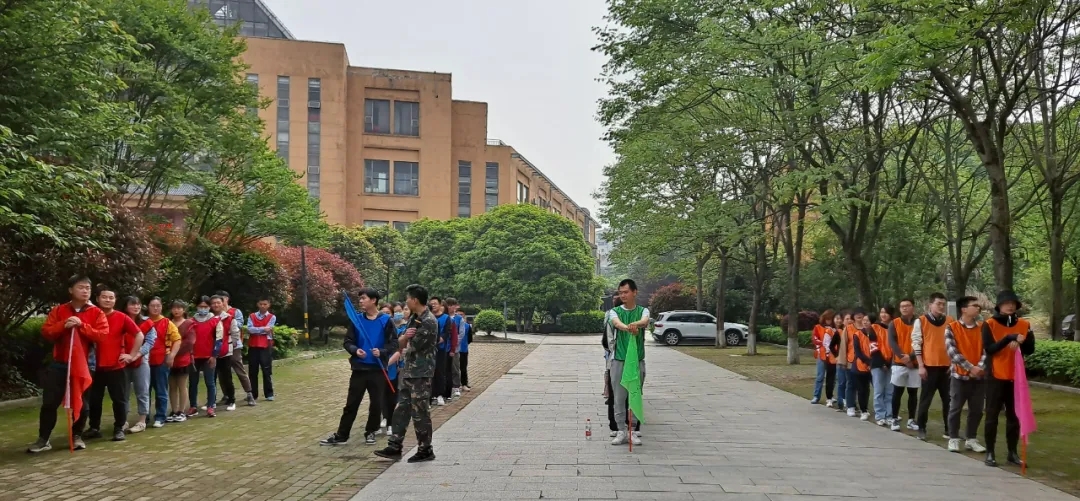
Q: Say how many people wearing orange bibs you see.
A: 10